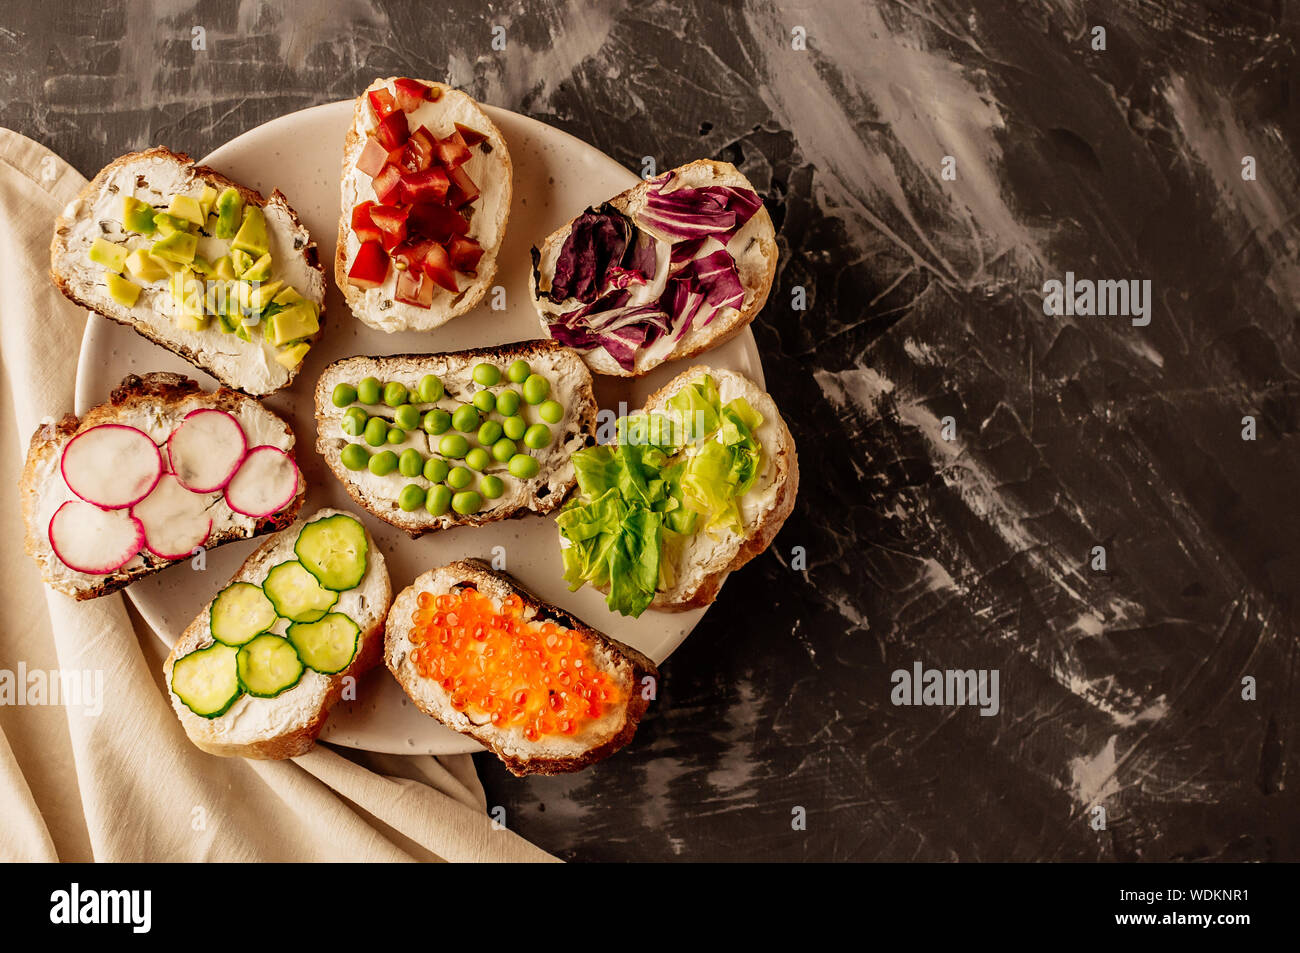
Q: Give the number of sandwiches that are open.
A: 8